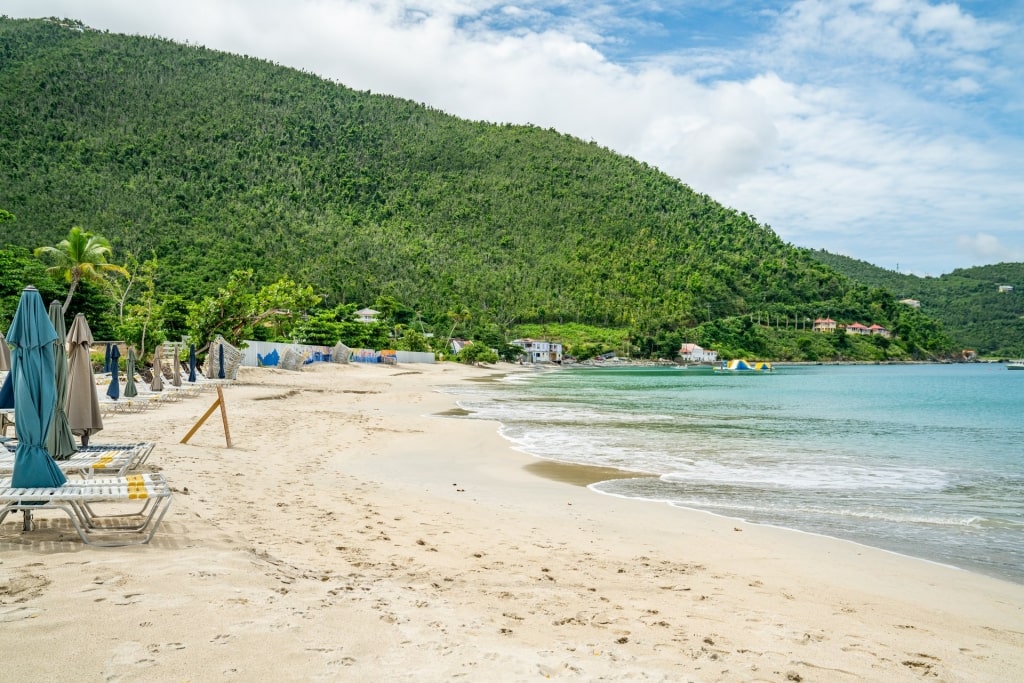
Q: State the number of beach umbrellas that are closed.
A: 13